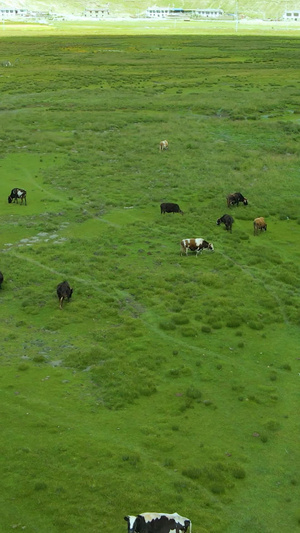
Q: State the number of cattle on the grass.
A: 10